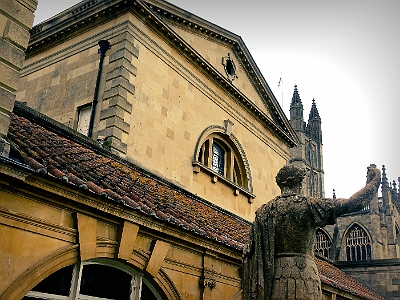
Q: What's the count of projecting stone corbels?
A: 4